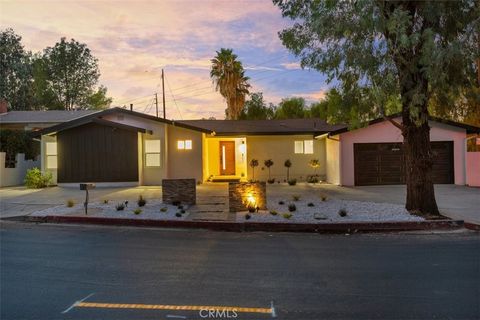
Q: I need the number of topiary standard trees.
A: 4